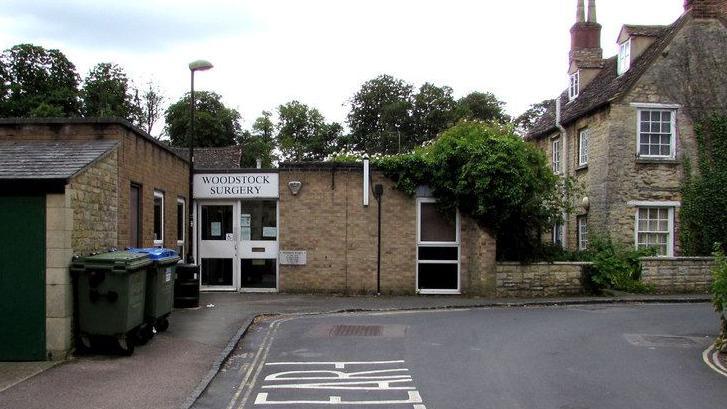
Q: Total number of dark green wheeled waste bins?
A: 2